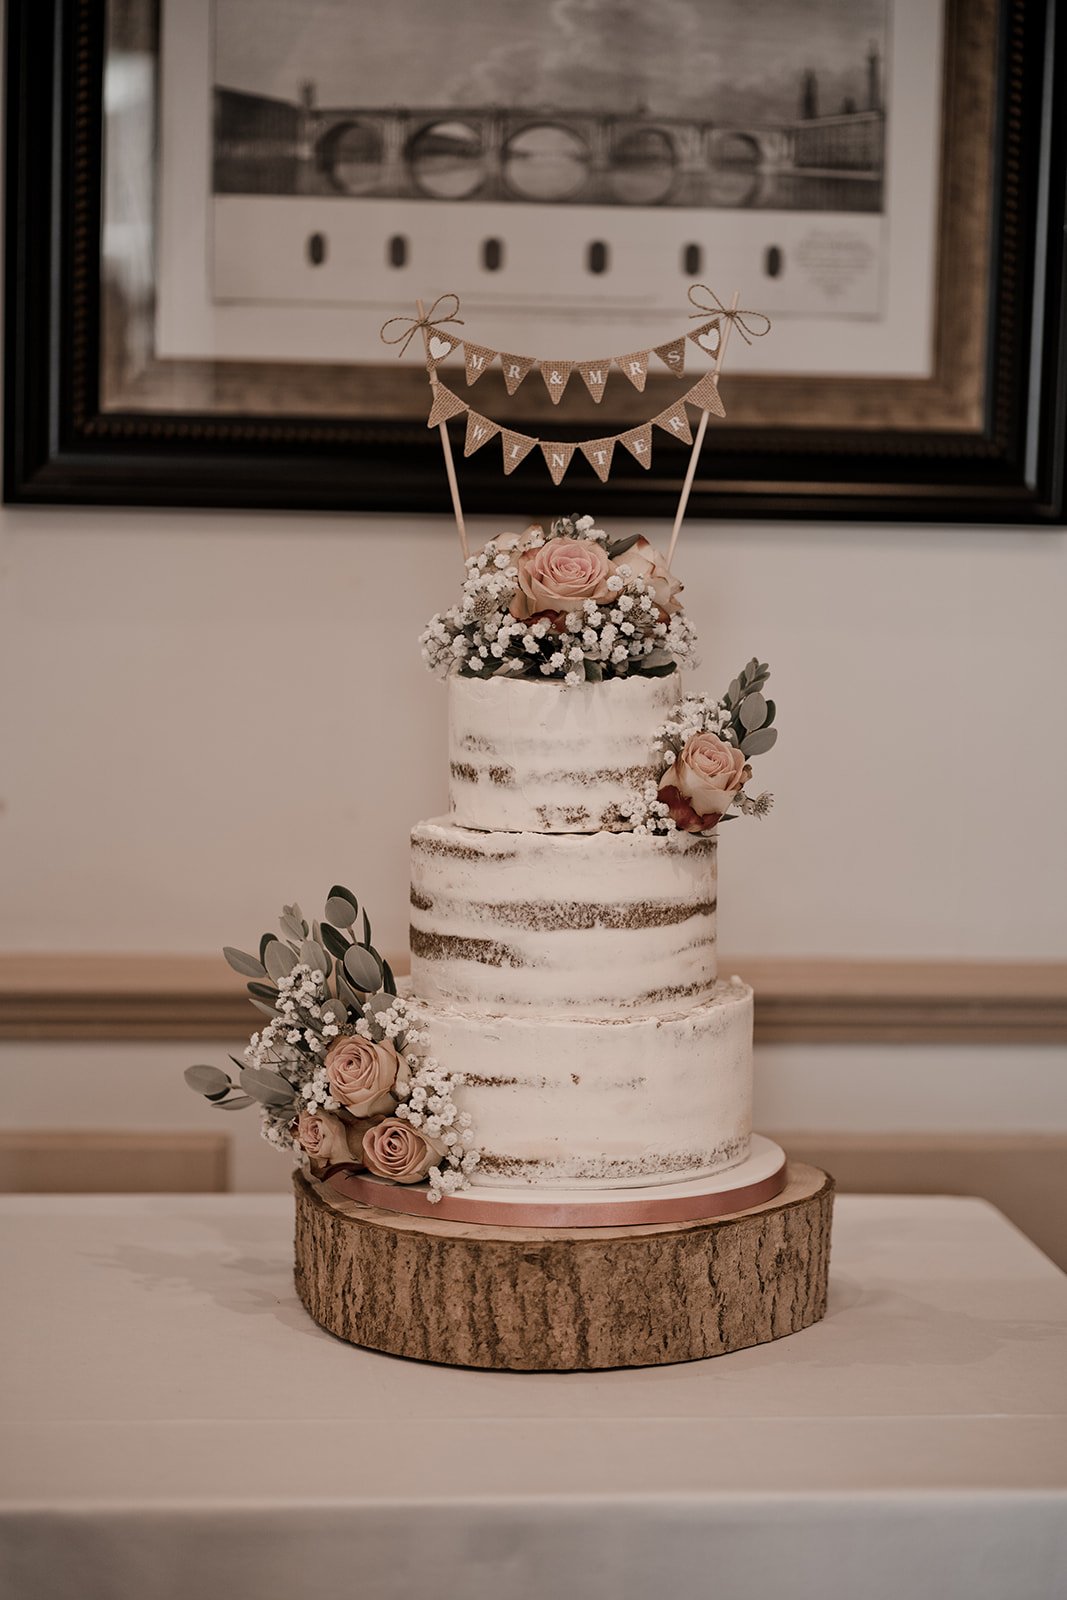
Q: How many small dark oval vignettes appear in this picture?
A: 6